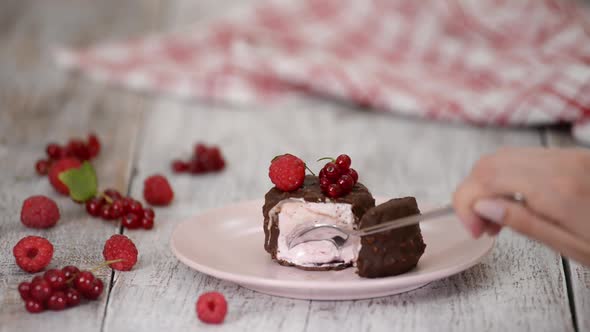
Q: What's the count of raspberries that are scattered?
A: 6